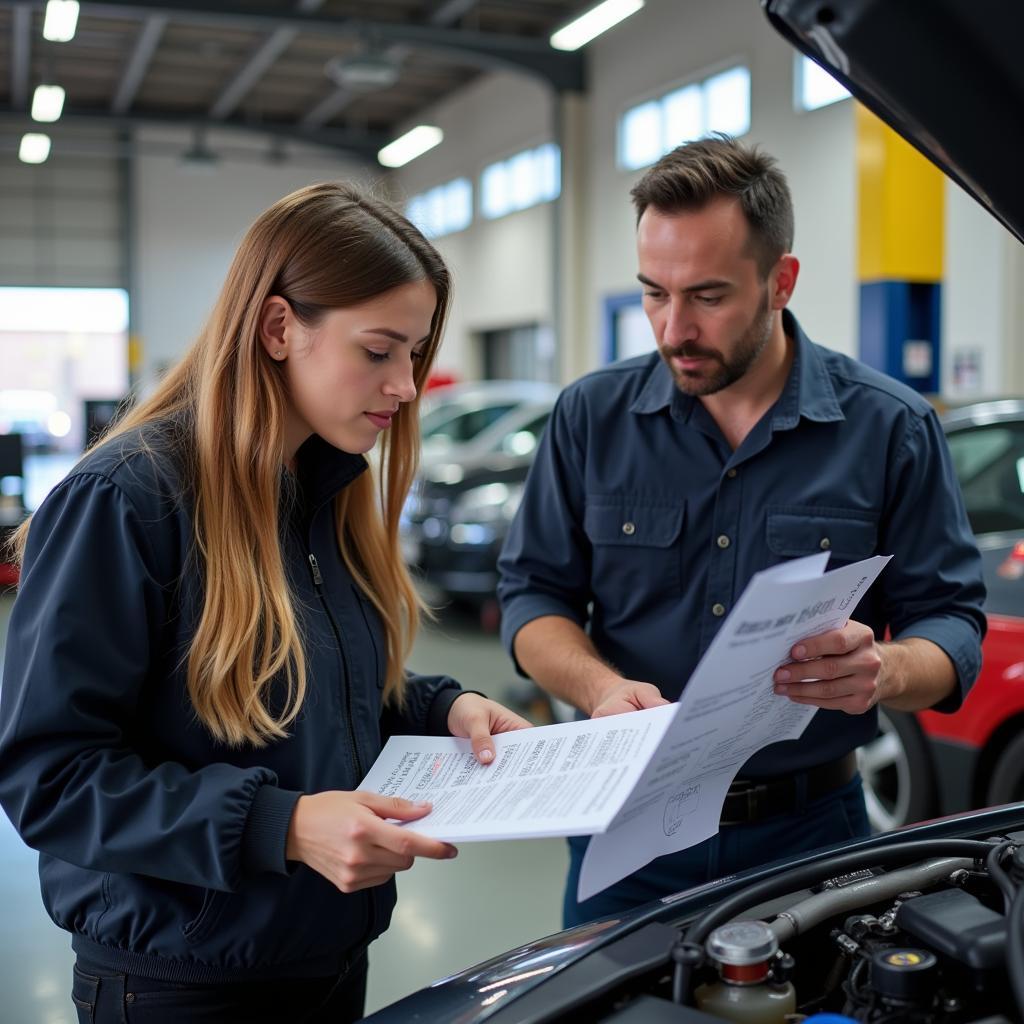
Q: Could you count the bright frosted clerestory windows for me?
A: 4